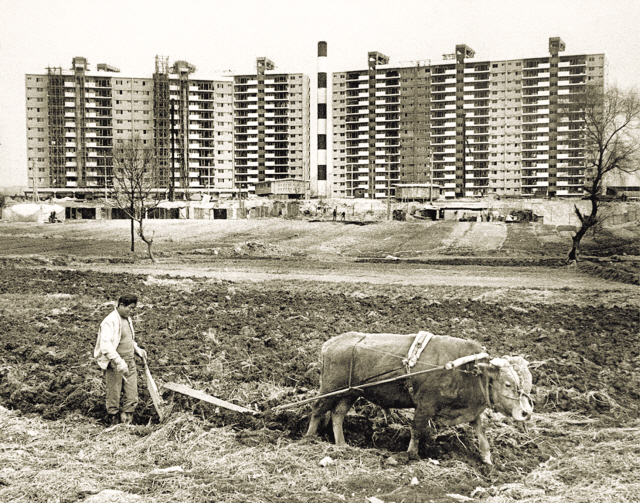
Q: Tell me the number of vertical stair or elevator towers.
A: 6